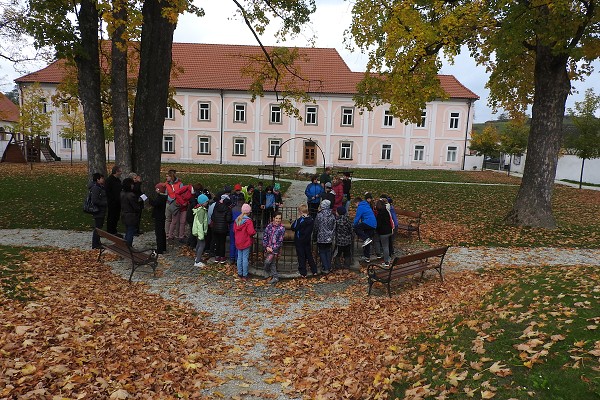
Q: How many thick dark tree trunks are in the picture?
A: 4